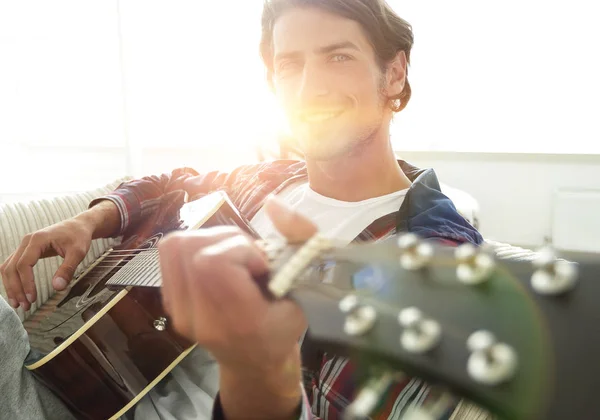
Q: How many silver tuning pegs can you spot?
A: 6